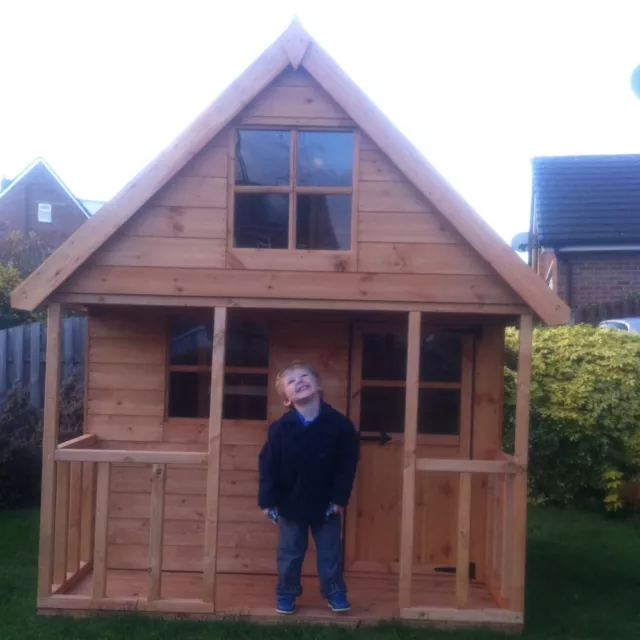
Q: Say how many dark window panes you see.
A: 12